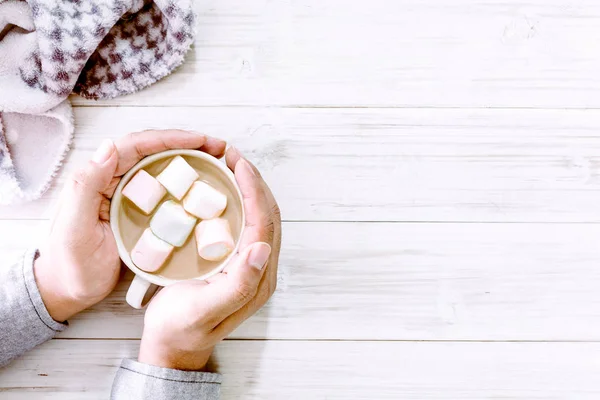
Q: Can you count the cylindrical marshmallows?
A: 6